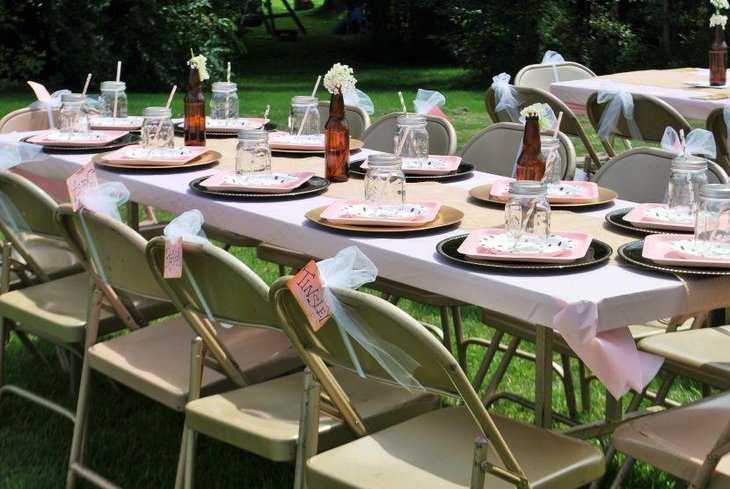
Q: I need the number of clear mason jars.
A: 12